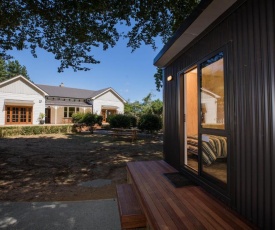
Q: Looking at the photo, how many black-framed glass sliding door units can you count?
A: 1